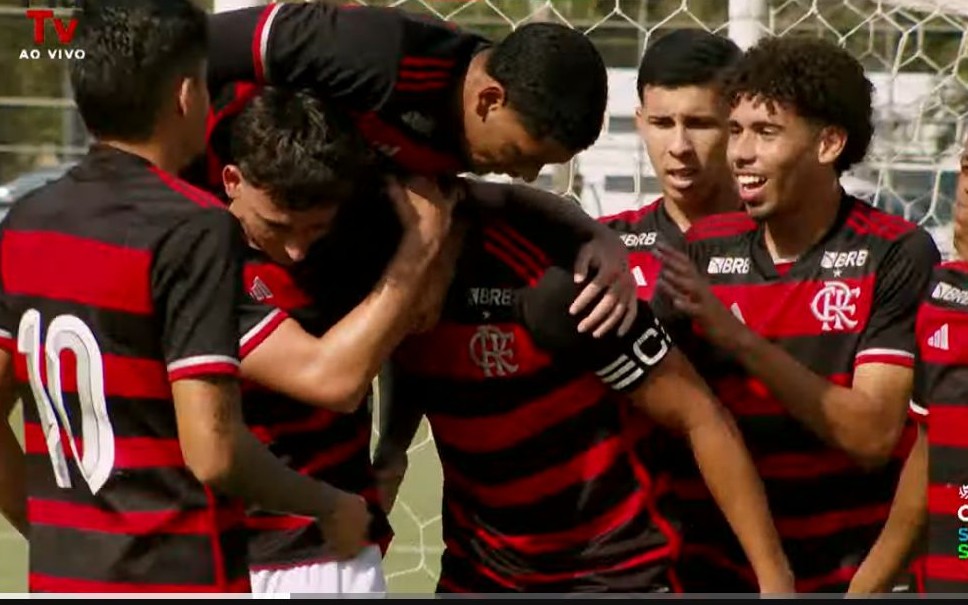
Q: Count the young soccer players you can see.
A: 7